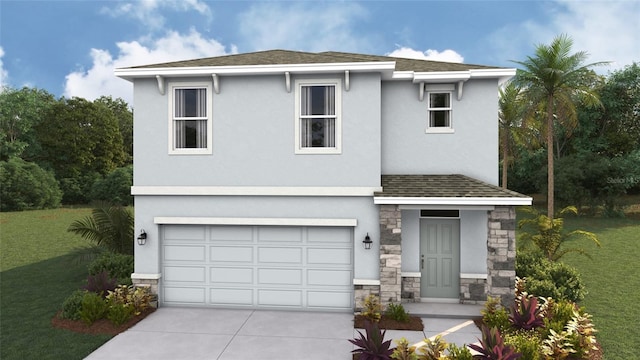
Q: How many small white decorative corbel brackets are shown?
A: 6